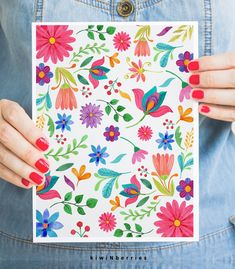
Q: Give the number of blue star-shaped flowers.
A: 4